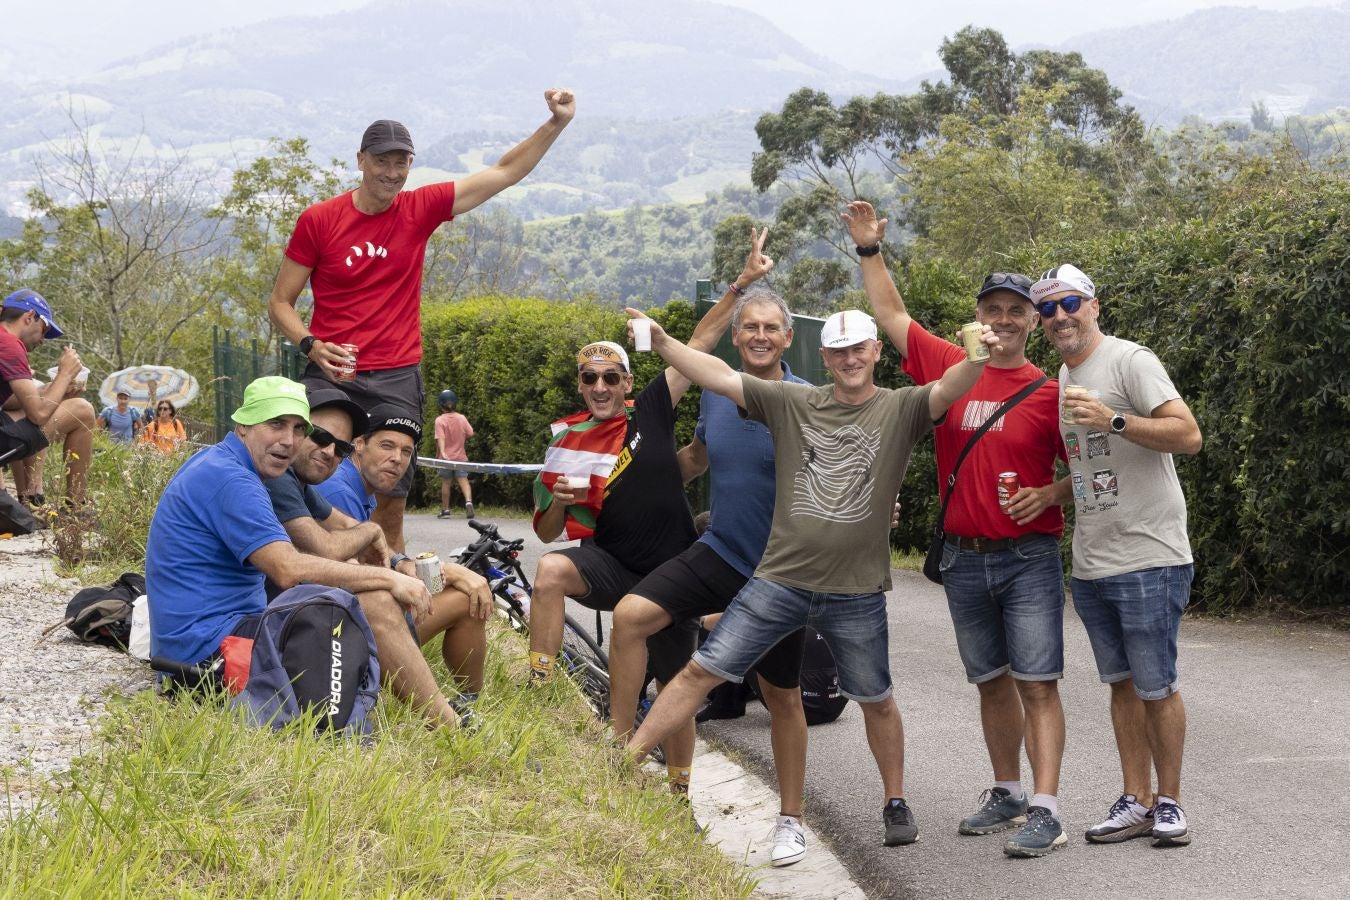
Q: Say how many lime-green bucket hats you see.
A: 1